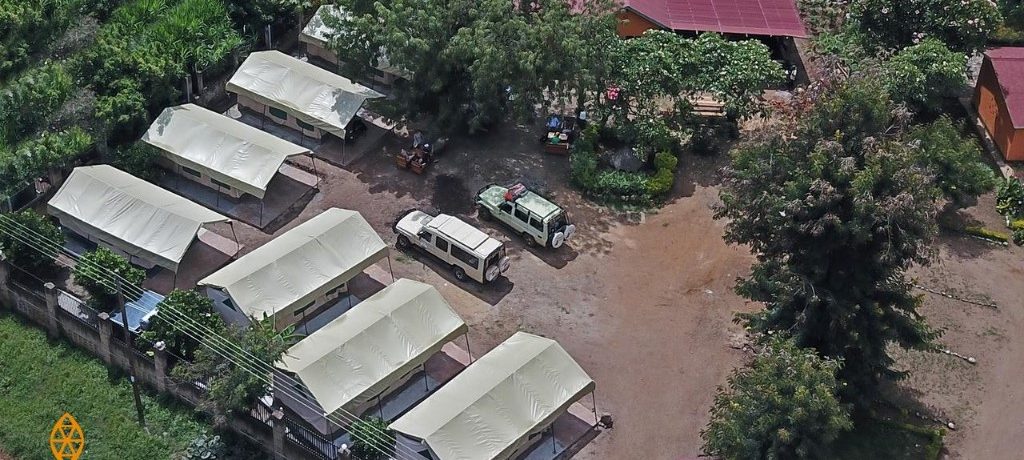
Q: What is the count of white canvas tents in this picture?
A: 7